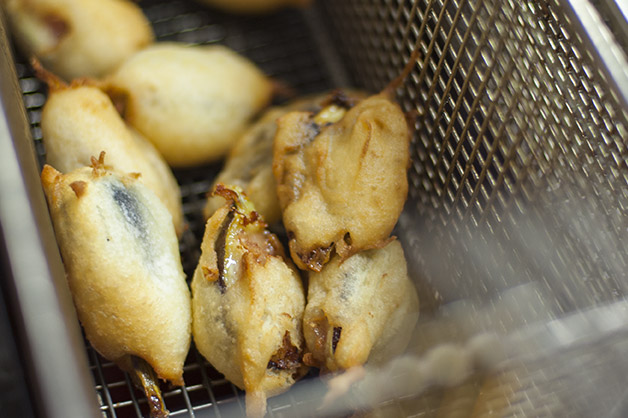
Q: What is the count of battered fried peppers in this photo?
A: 9